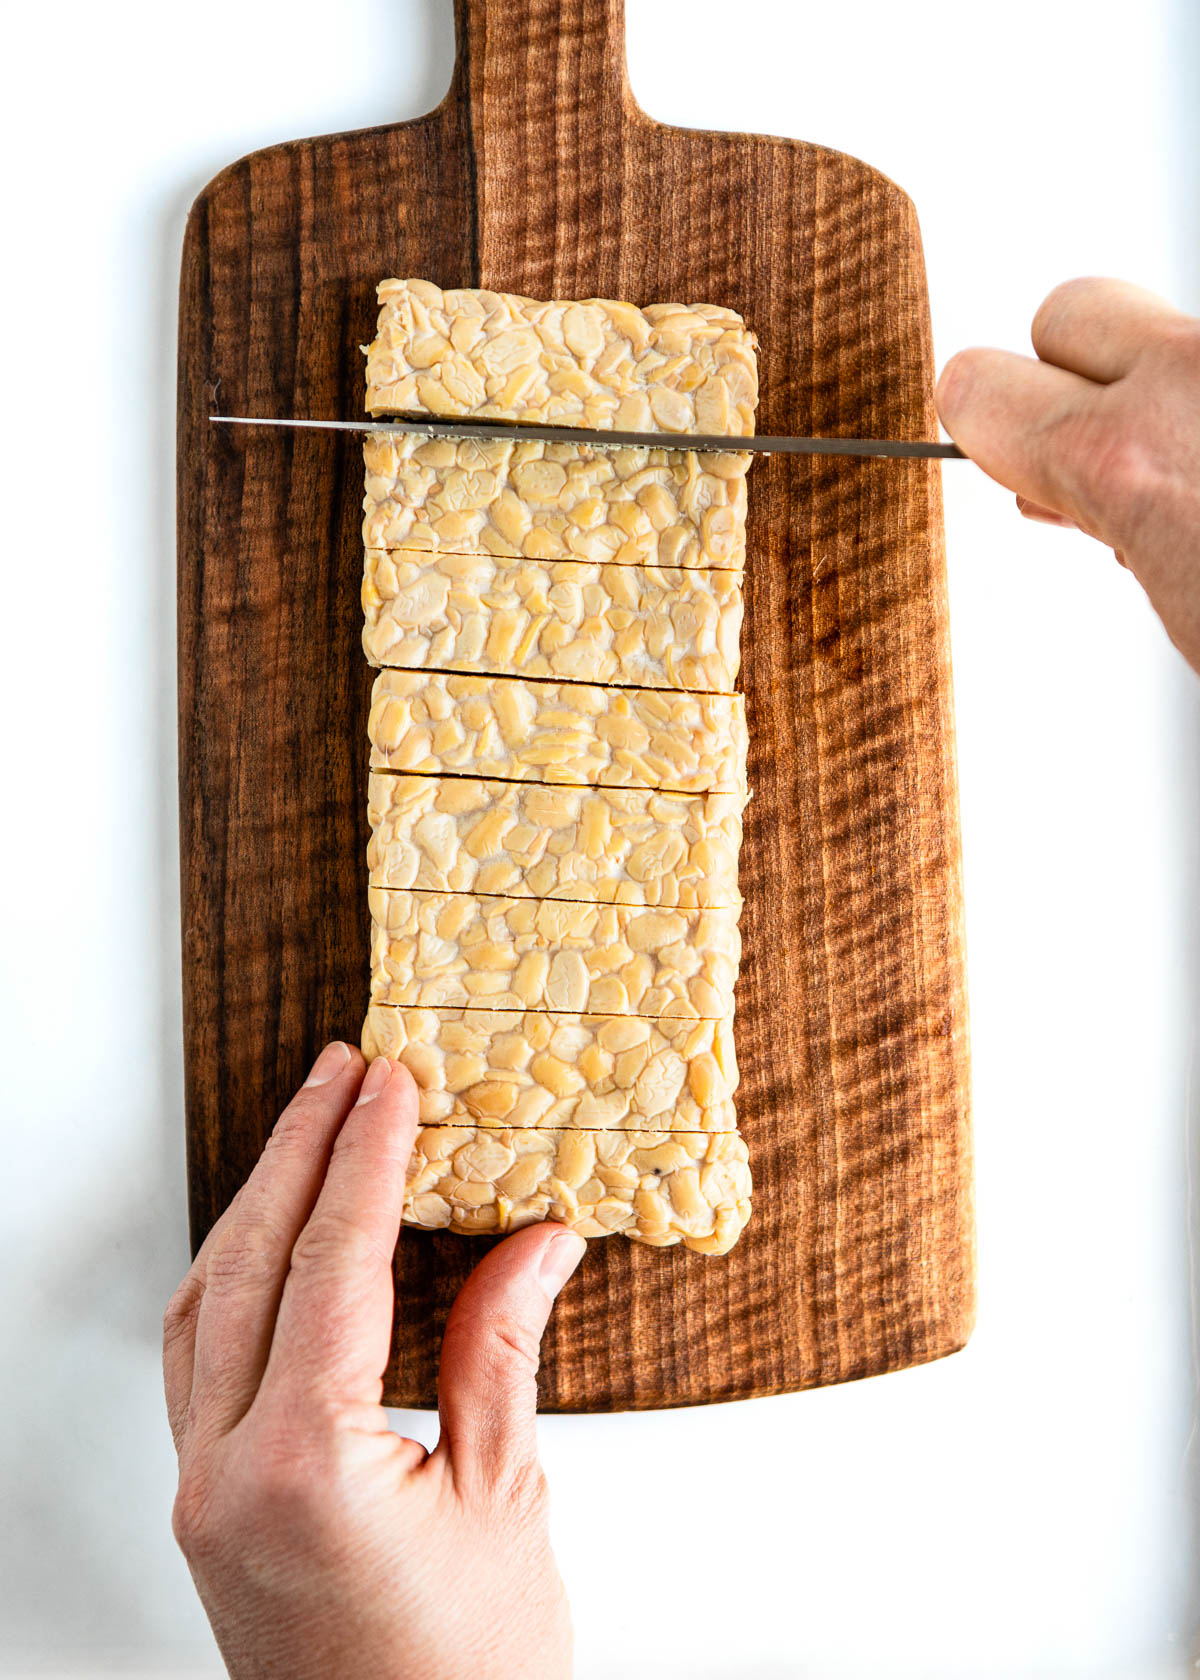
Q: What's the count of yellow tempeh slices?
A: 8